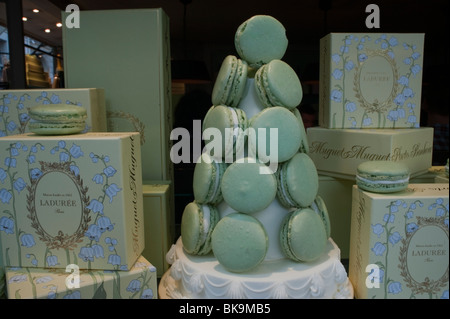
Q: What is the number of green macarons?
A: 15